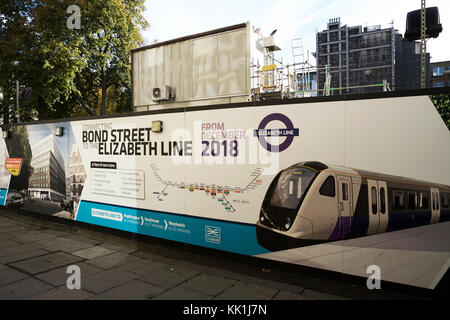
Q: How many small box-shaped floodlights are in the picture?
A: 3